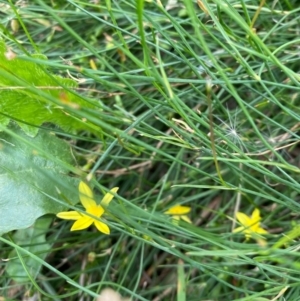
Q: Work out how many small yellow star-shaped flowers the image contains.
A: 3